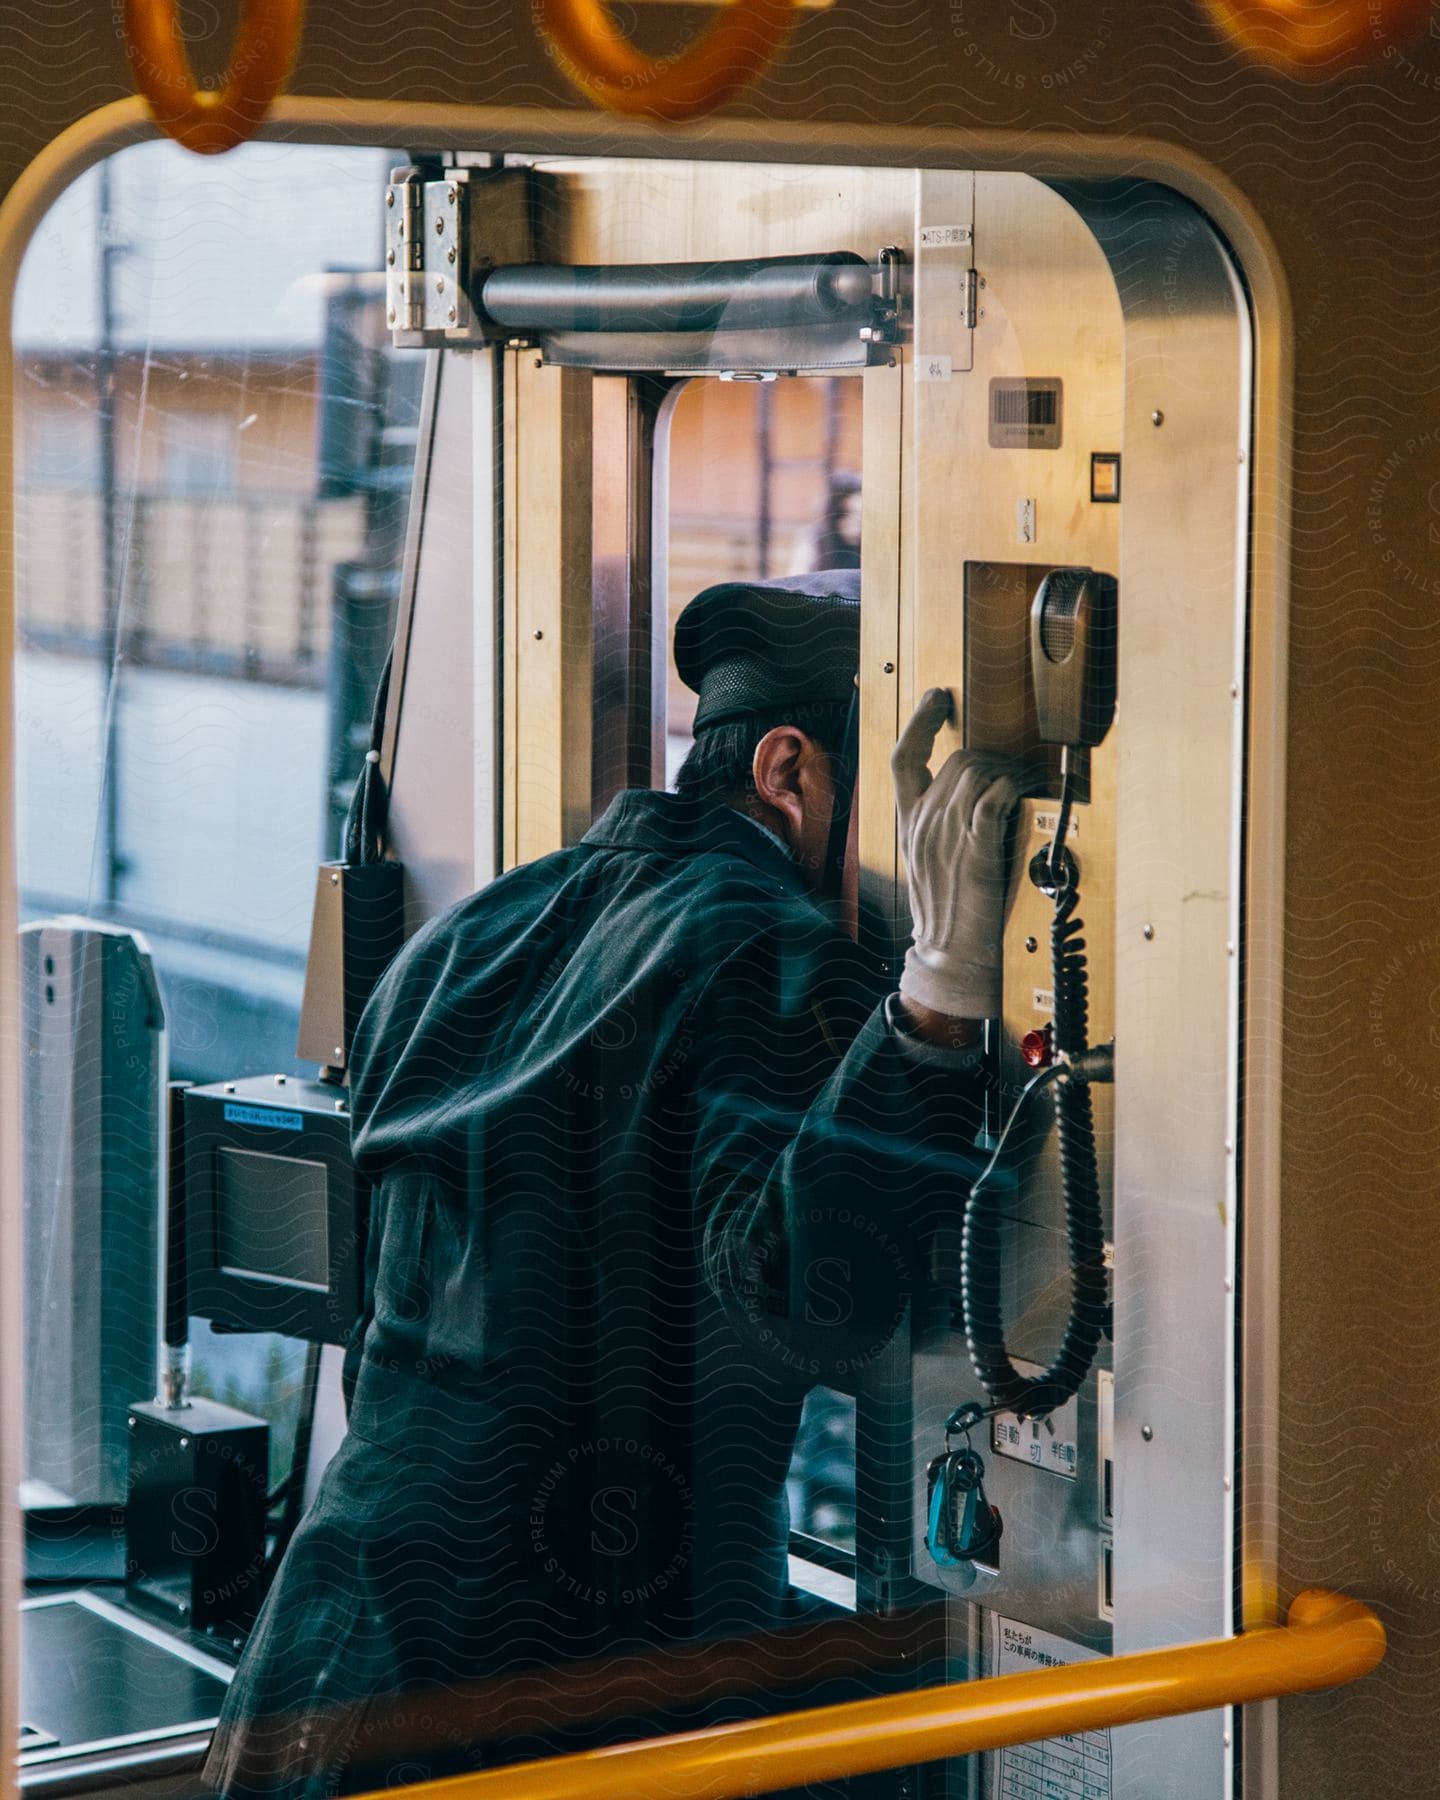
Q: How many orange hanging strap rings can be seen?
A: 3